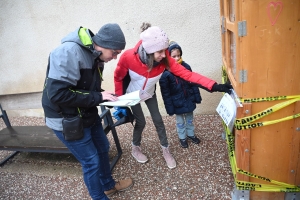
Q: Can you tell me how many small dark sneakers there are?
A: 2